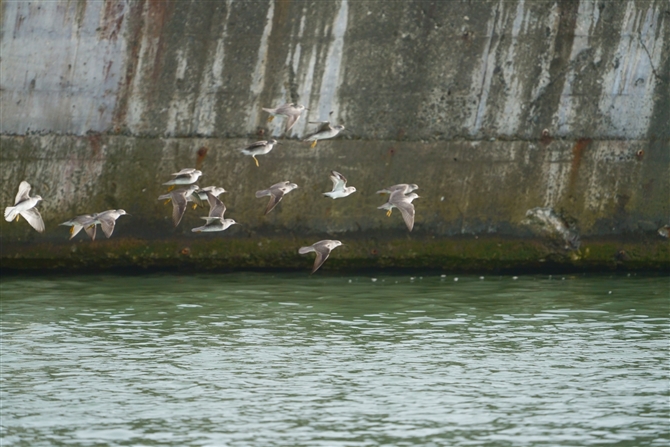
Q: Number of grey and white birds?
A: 15